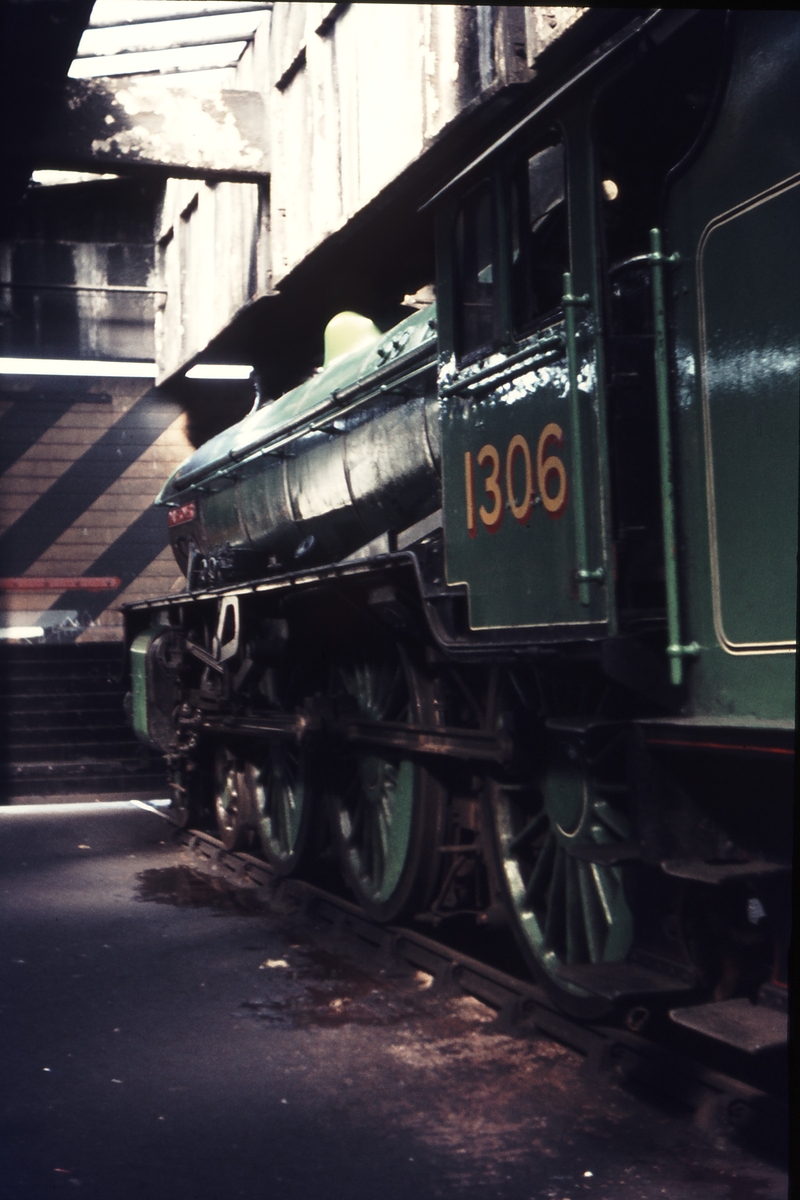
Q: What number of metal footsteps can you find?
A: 4